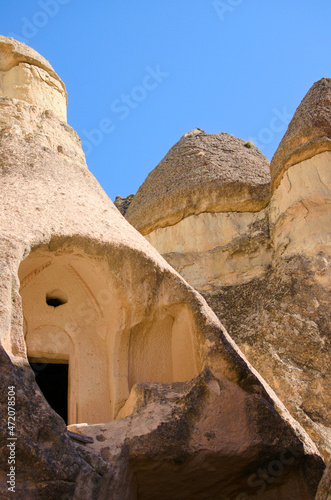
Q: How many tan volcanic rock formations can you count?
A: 3